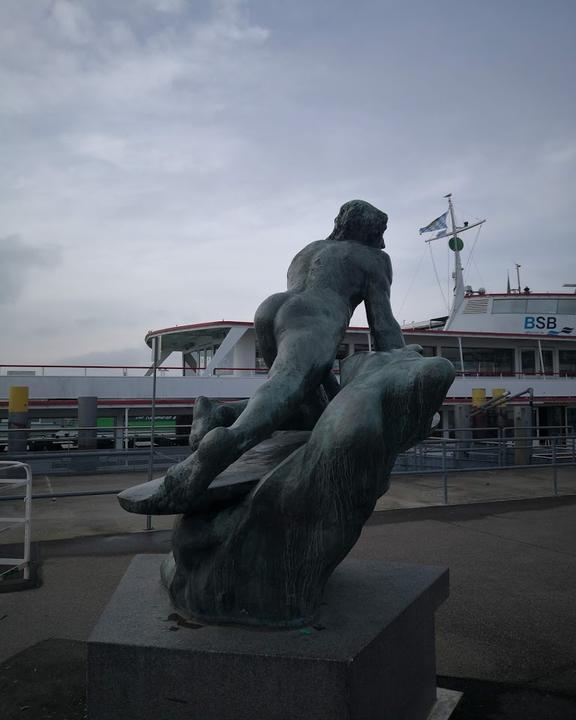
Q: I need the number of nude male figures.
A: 1